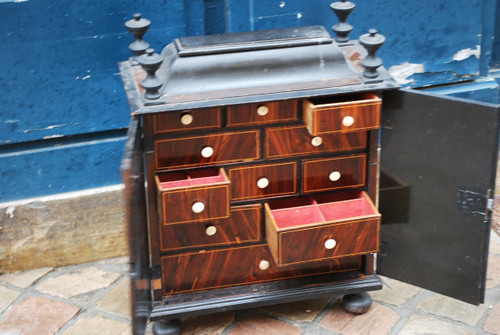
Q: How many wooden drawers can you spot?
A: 11